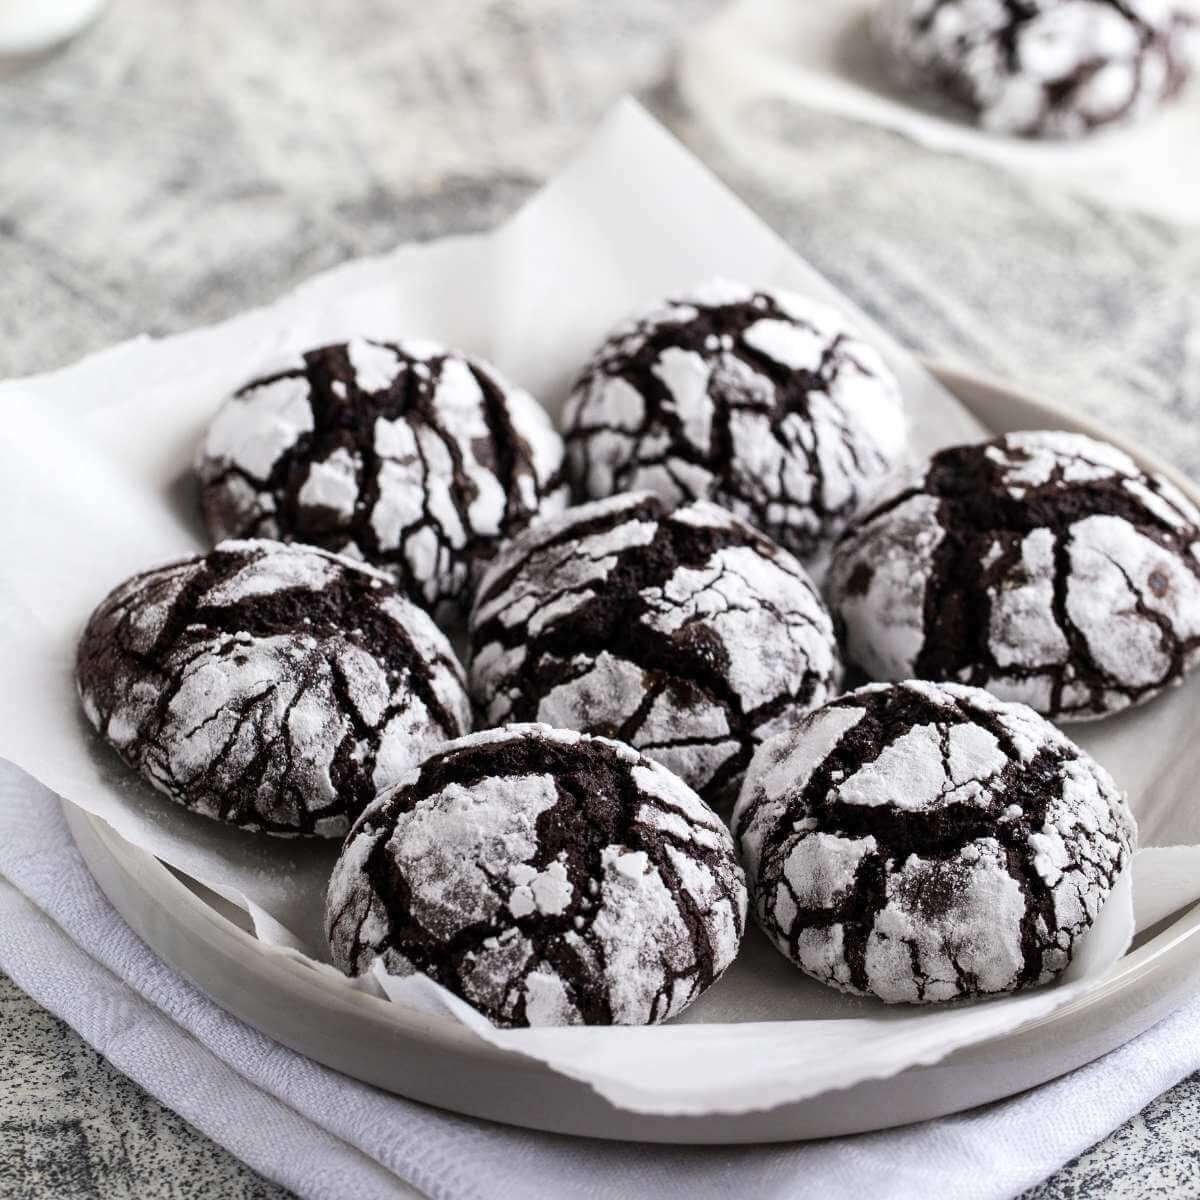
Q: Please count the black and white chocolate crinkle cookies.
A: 8